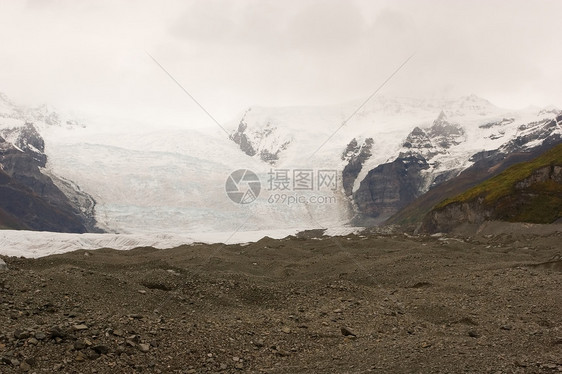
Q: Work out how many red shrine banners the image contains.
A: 0